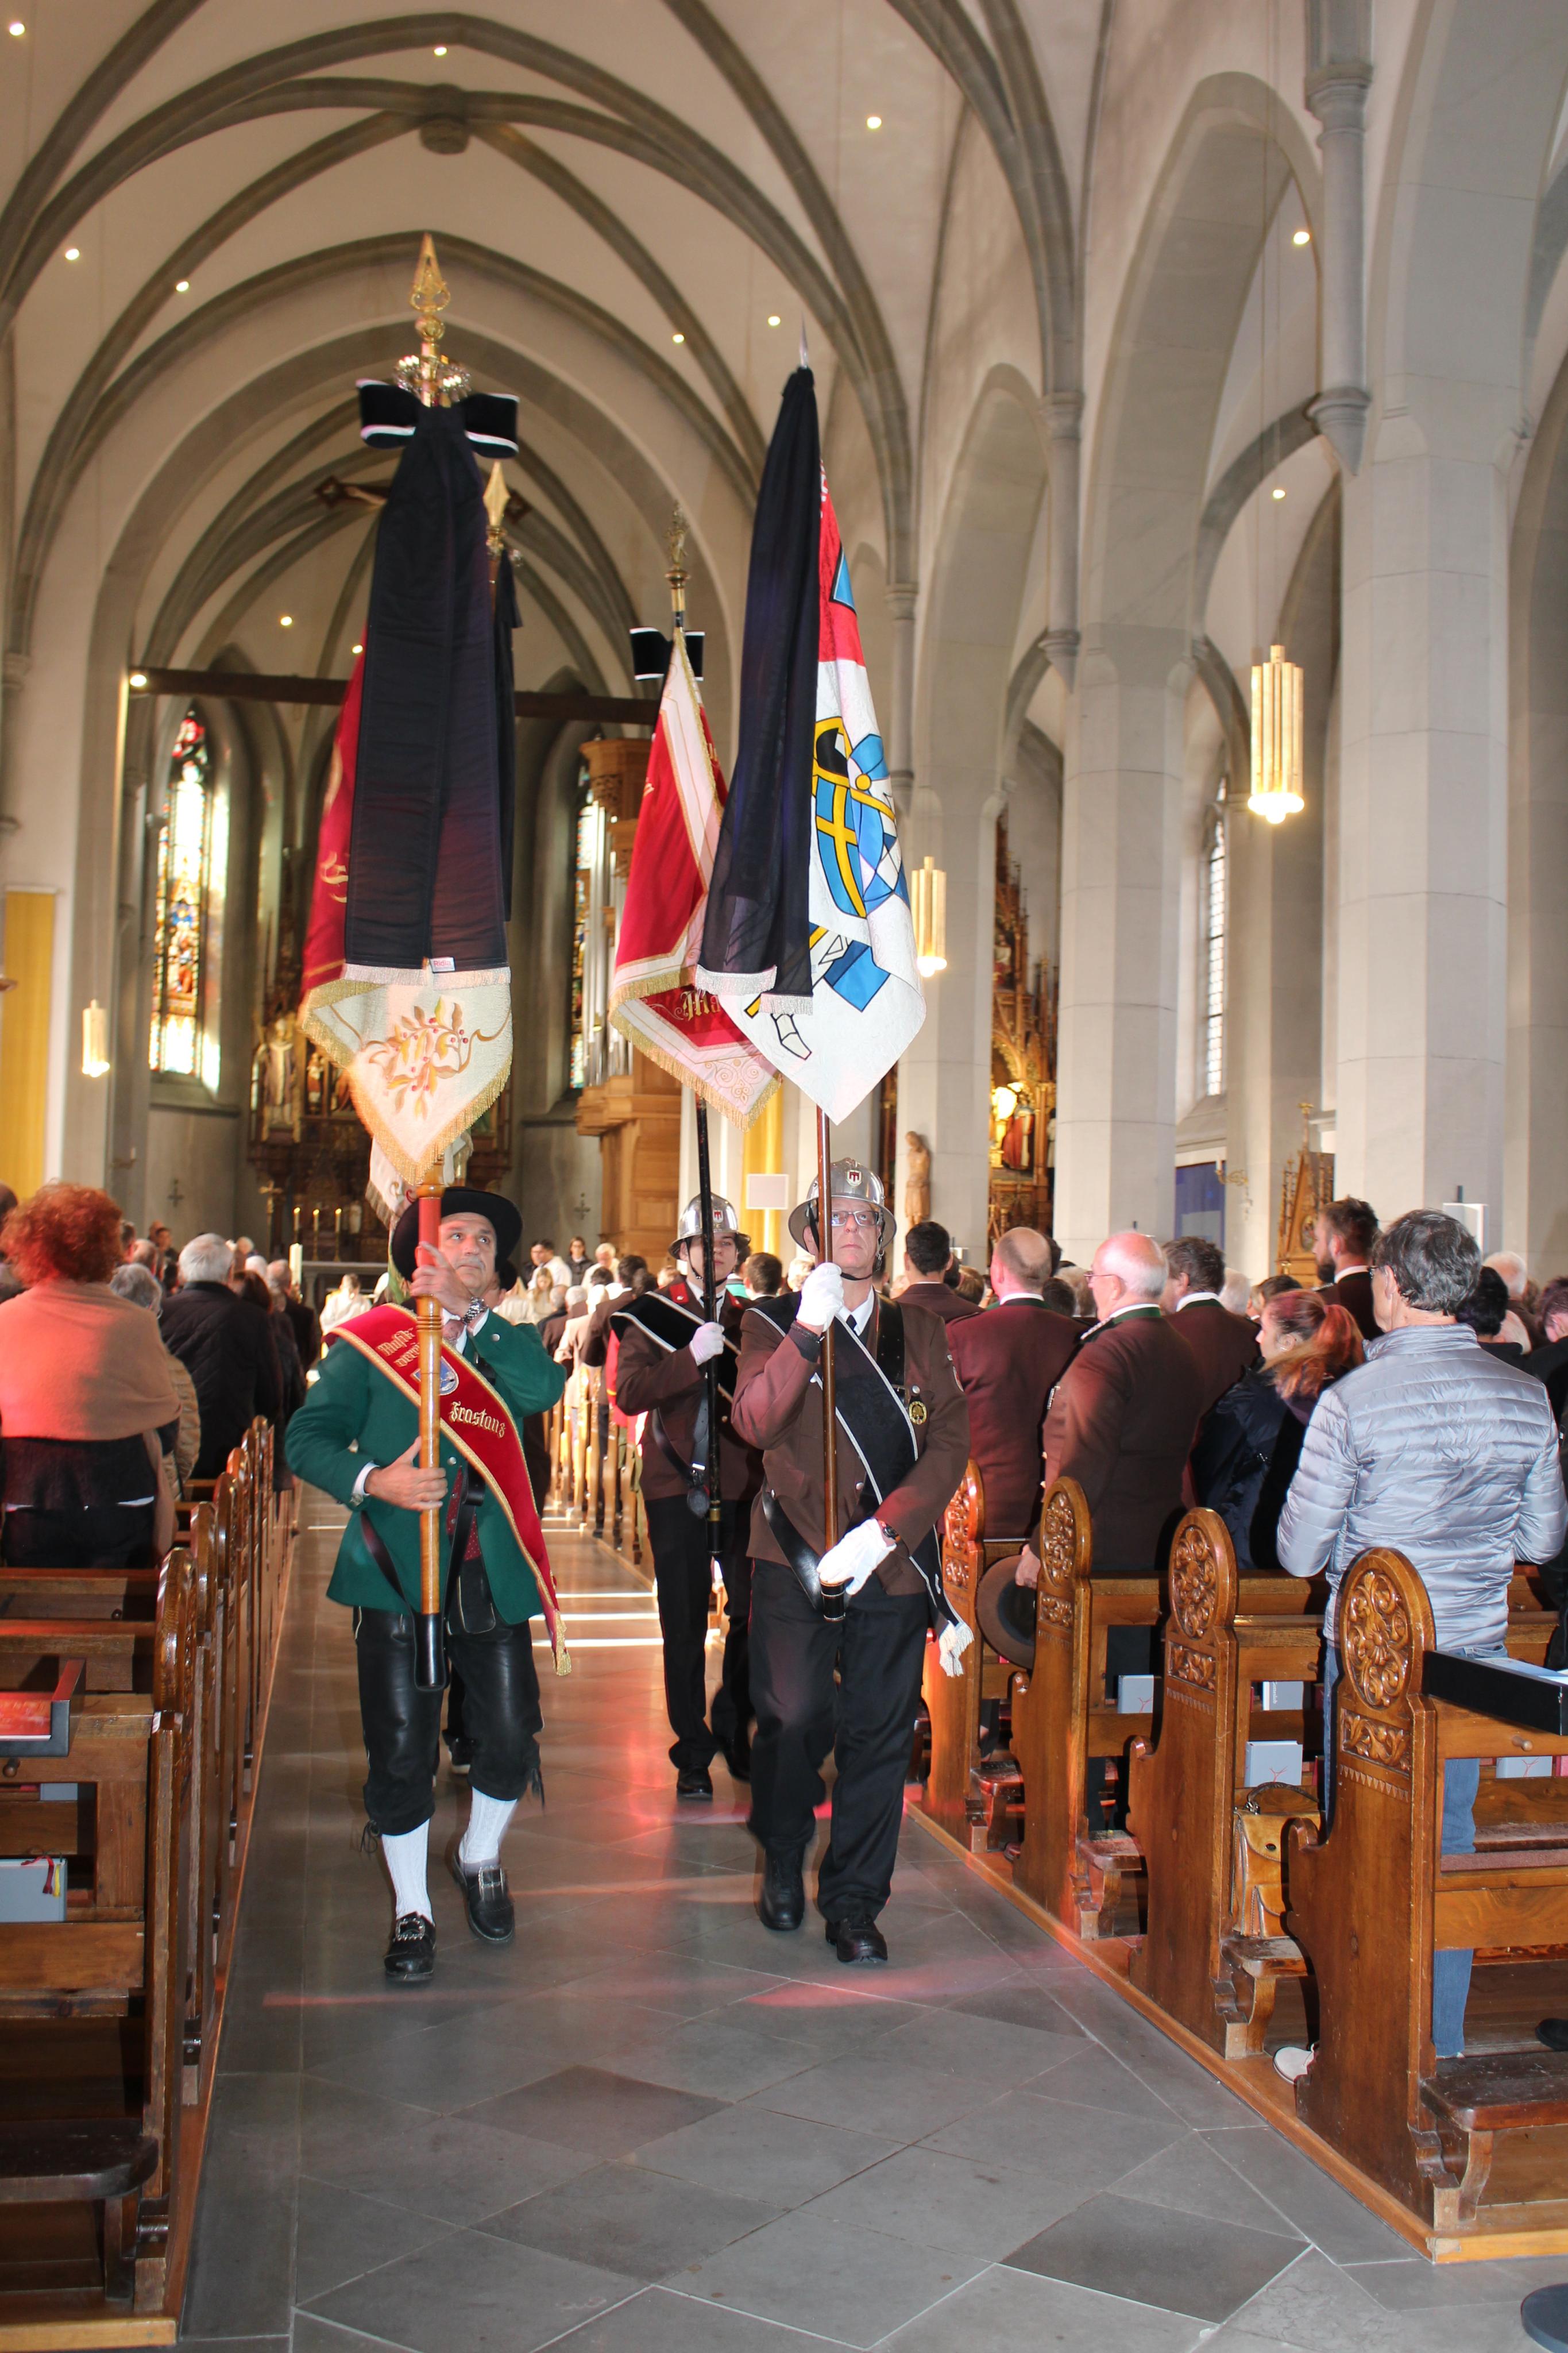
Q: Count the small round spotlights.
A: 12